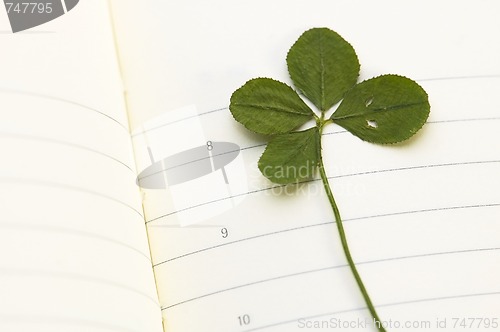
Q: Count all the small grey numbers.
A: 3